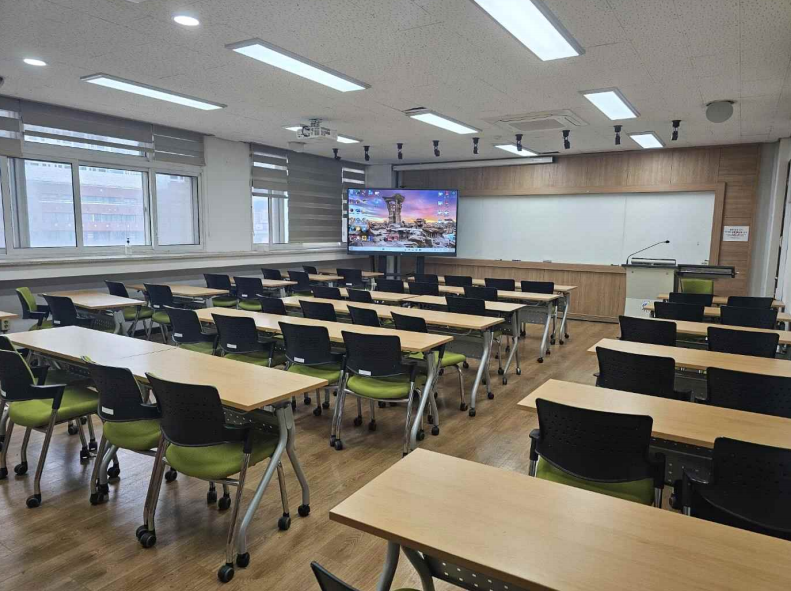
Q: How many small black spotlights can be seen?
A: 9